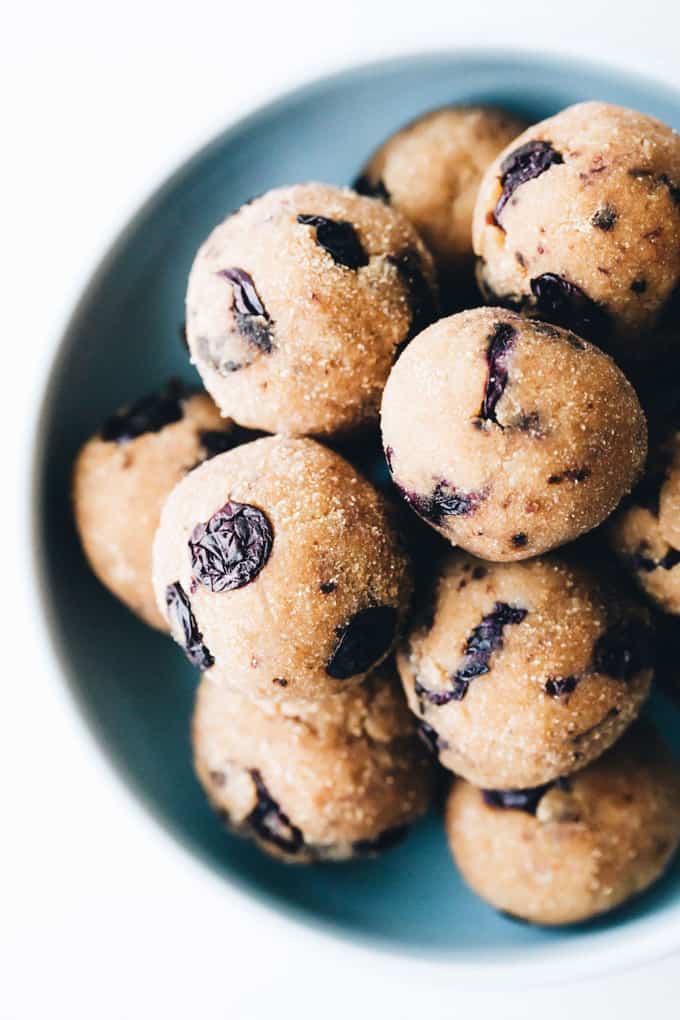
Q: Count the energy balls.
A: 10